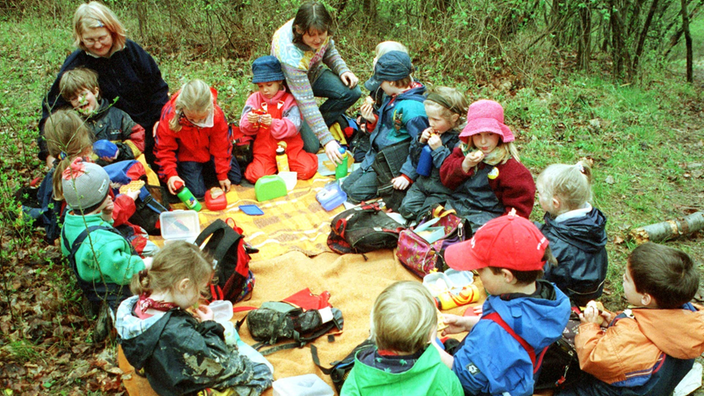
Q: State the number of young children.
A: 14